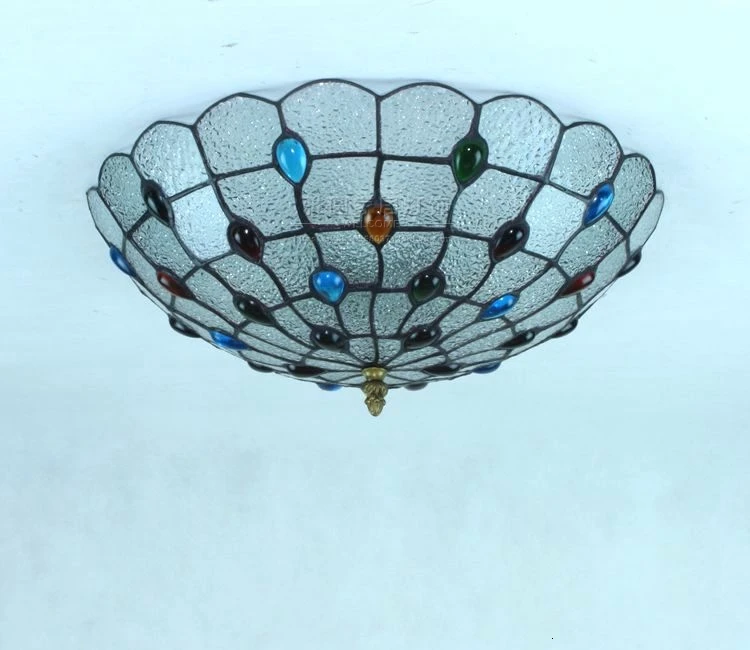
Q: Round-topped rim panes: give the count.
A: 10